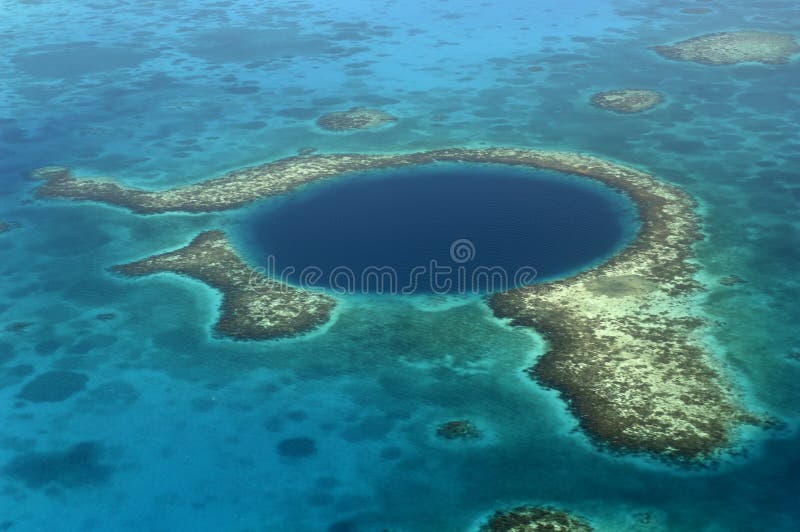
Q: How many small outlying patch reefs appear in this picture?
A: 5